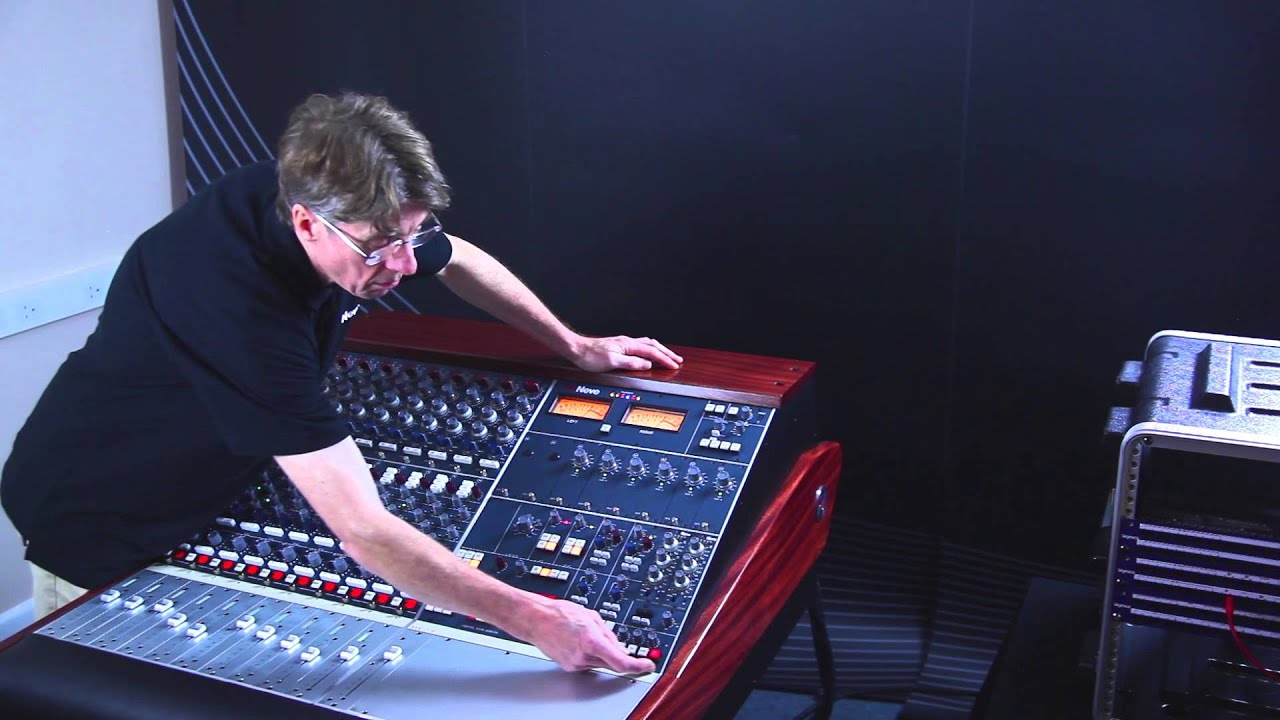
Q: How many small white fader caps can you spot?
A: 11